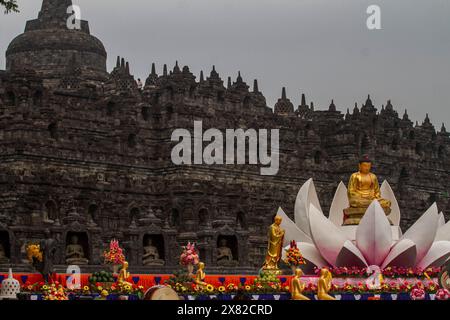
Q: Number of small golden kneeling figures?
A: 4